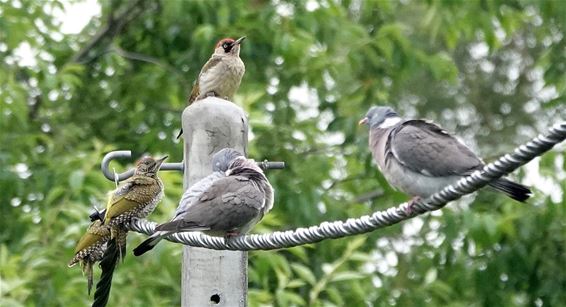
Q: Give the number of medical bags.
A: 0